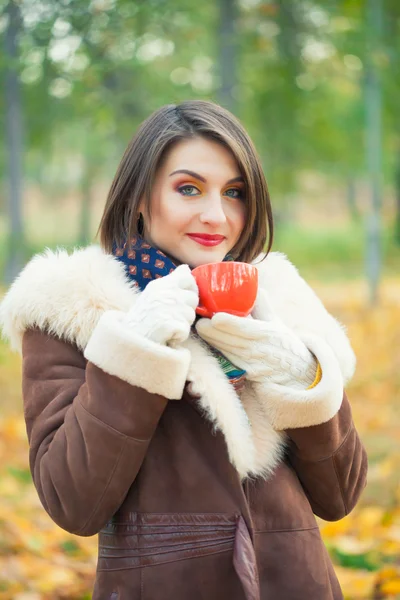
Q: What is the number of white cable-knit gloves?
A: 2